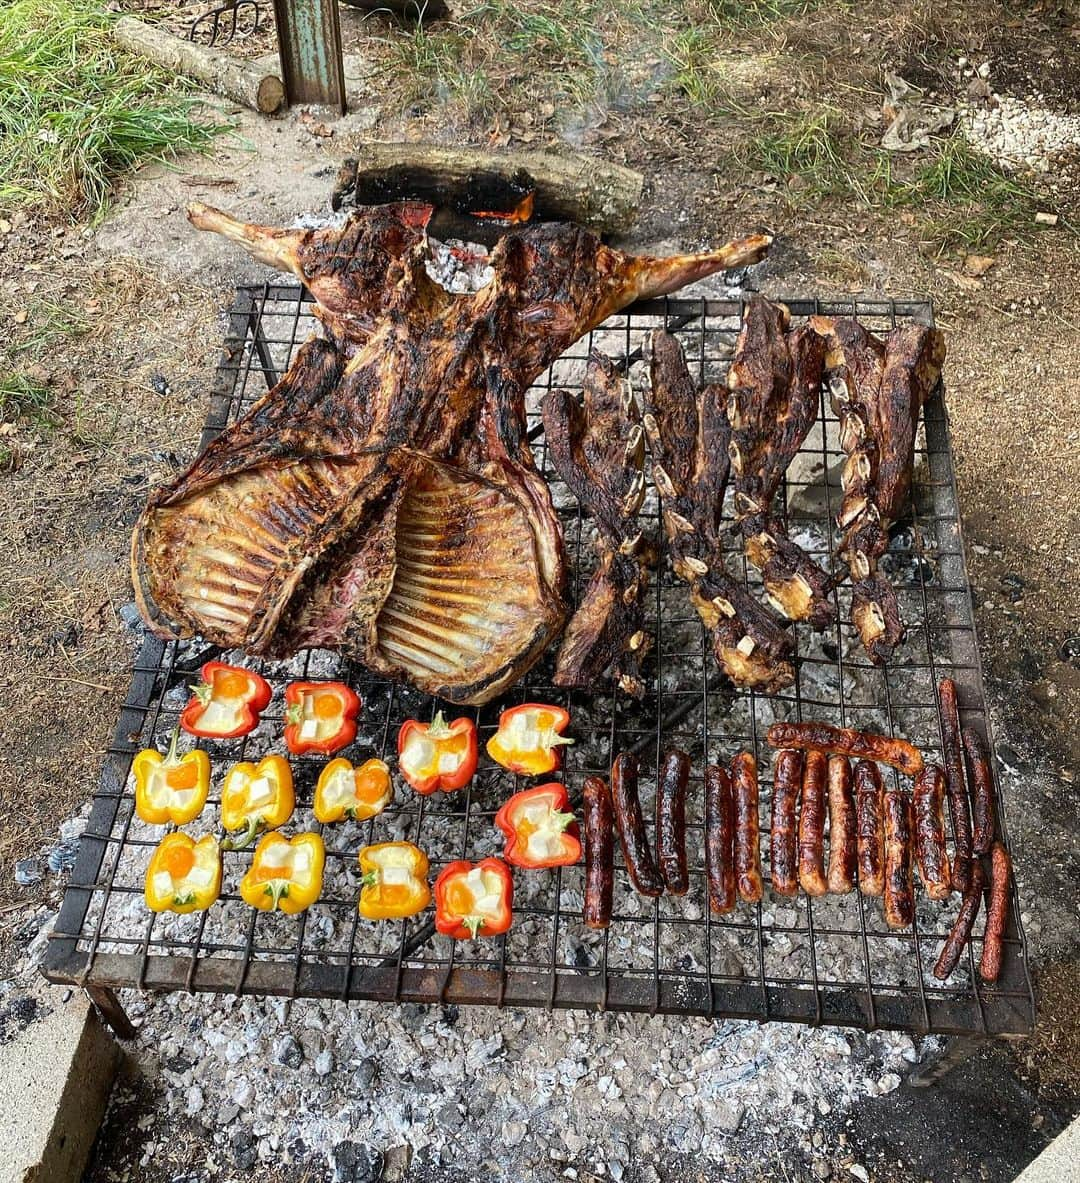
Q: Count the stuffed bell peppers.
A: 12